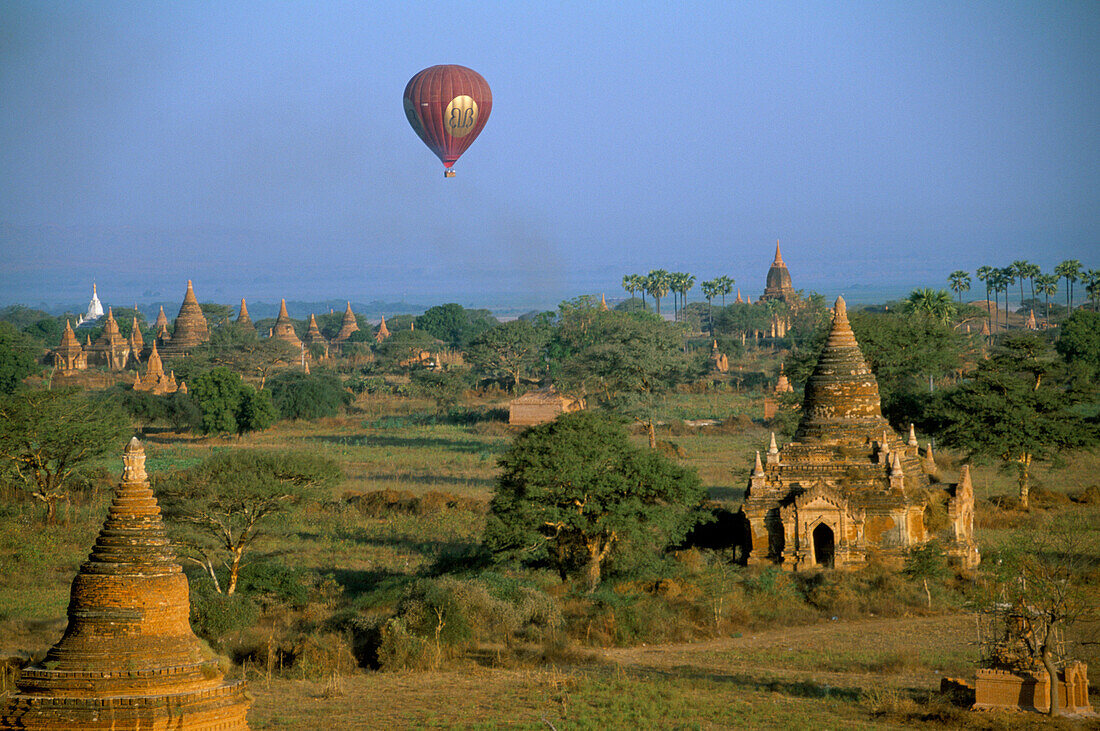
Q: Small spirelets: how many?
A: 6